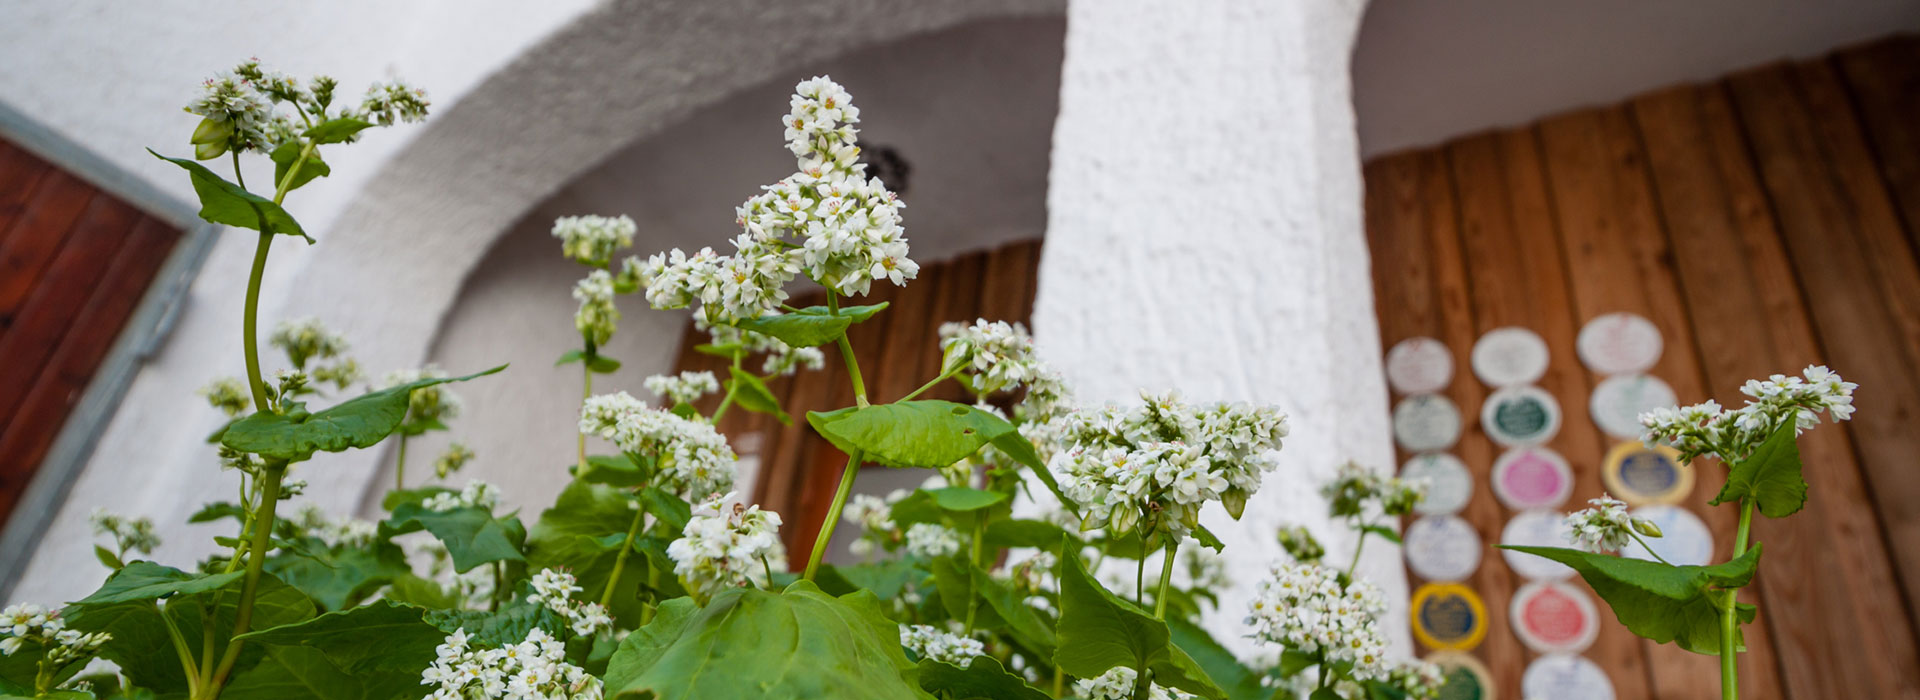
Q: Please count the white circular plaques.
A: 10